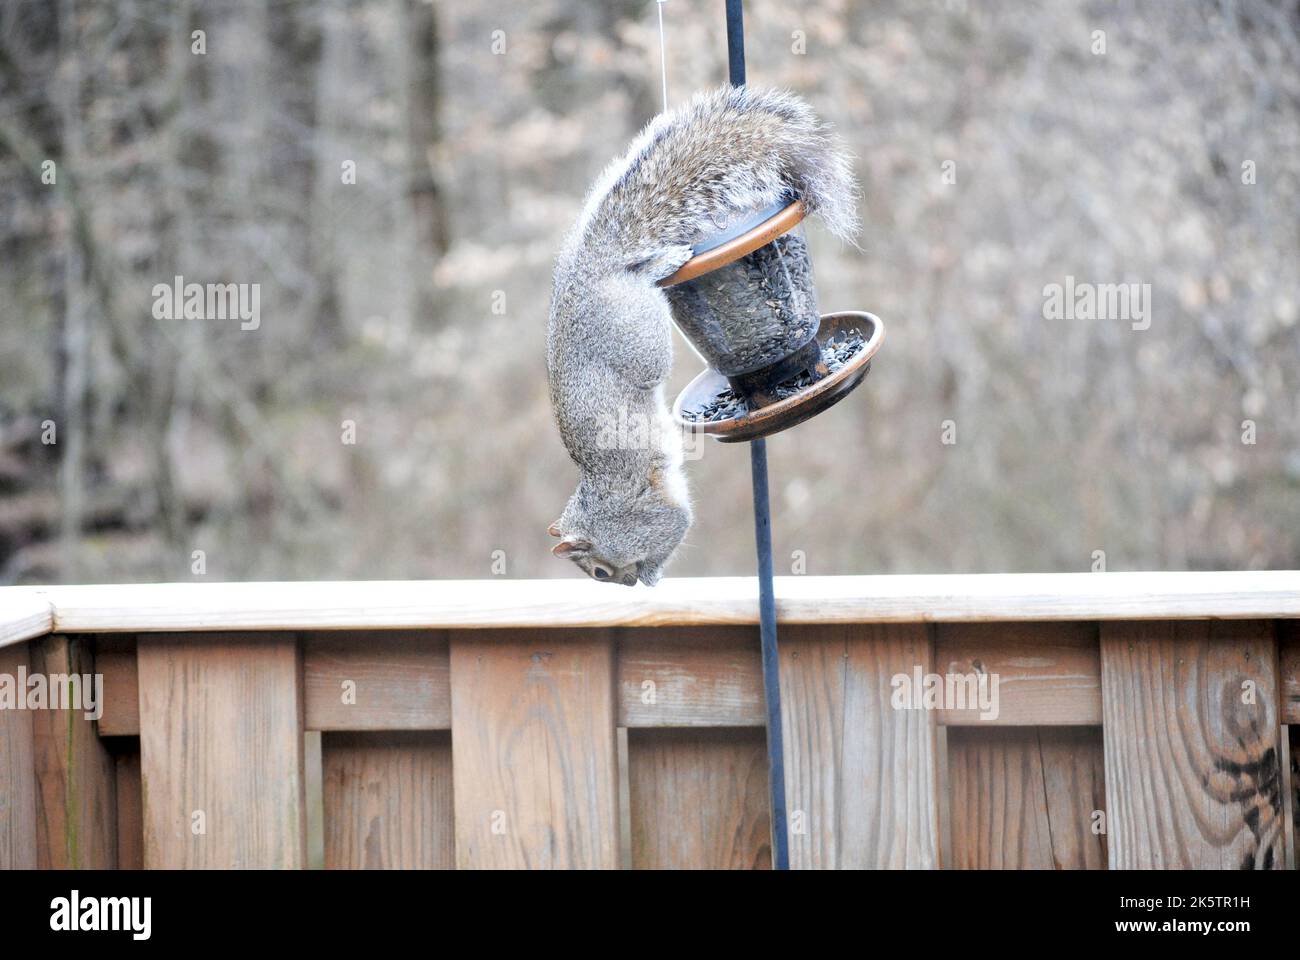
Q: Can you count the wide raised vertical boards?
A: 4